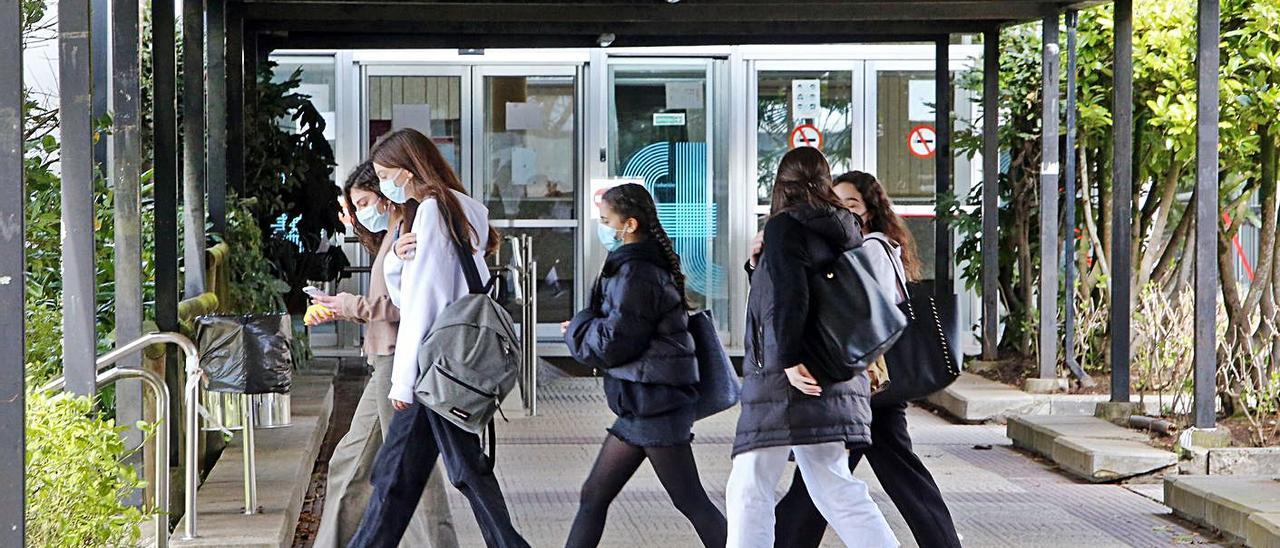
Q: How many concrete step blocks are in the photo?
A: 3